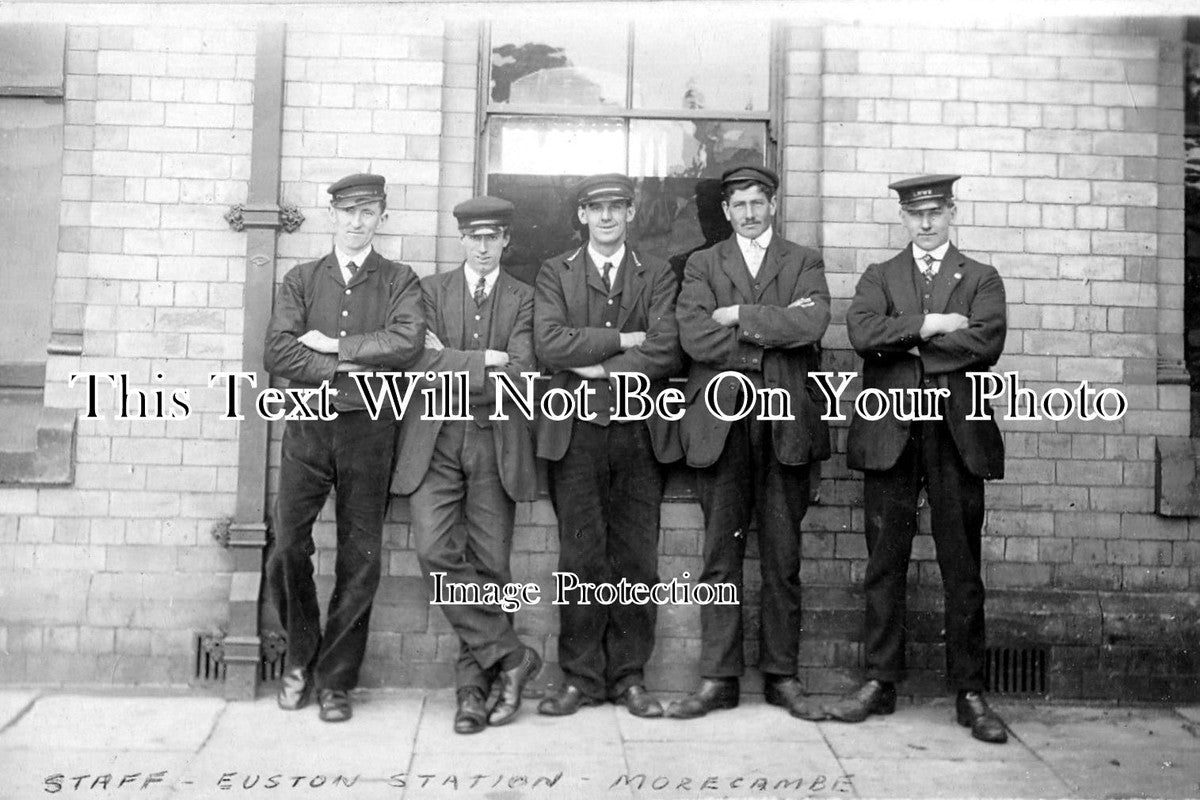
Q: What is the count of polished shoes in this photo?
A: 10